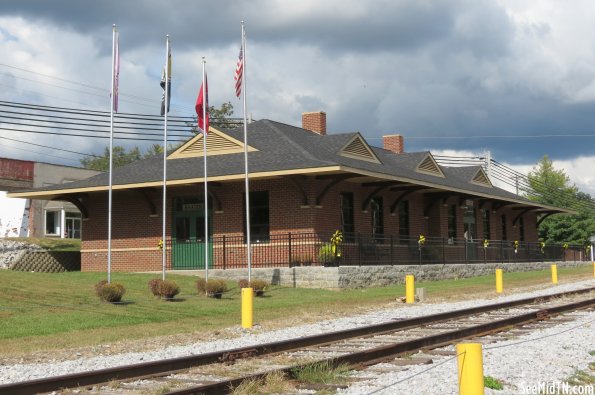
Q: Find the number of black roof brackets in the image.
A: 14